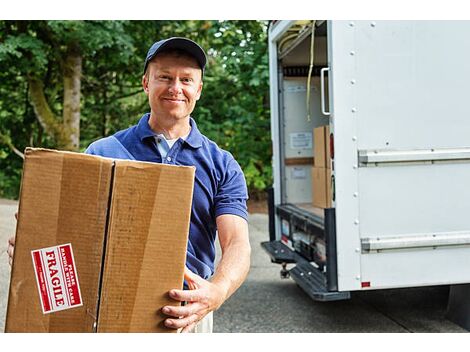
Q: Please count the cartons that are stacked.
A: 2